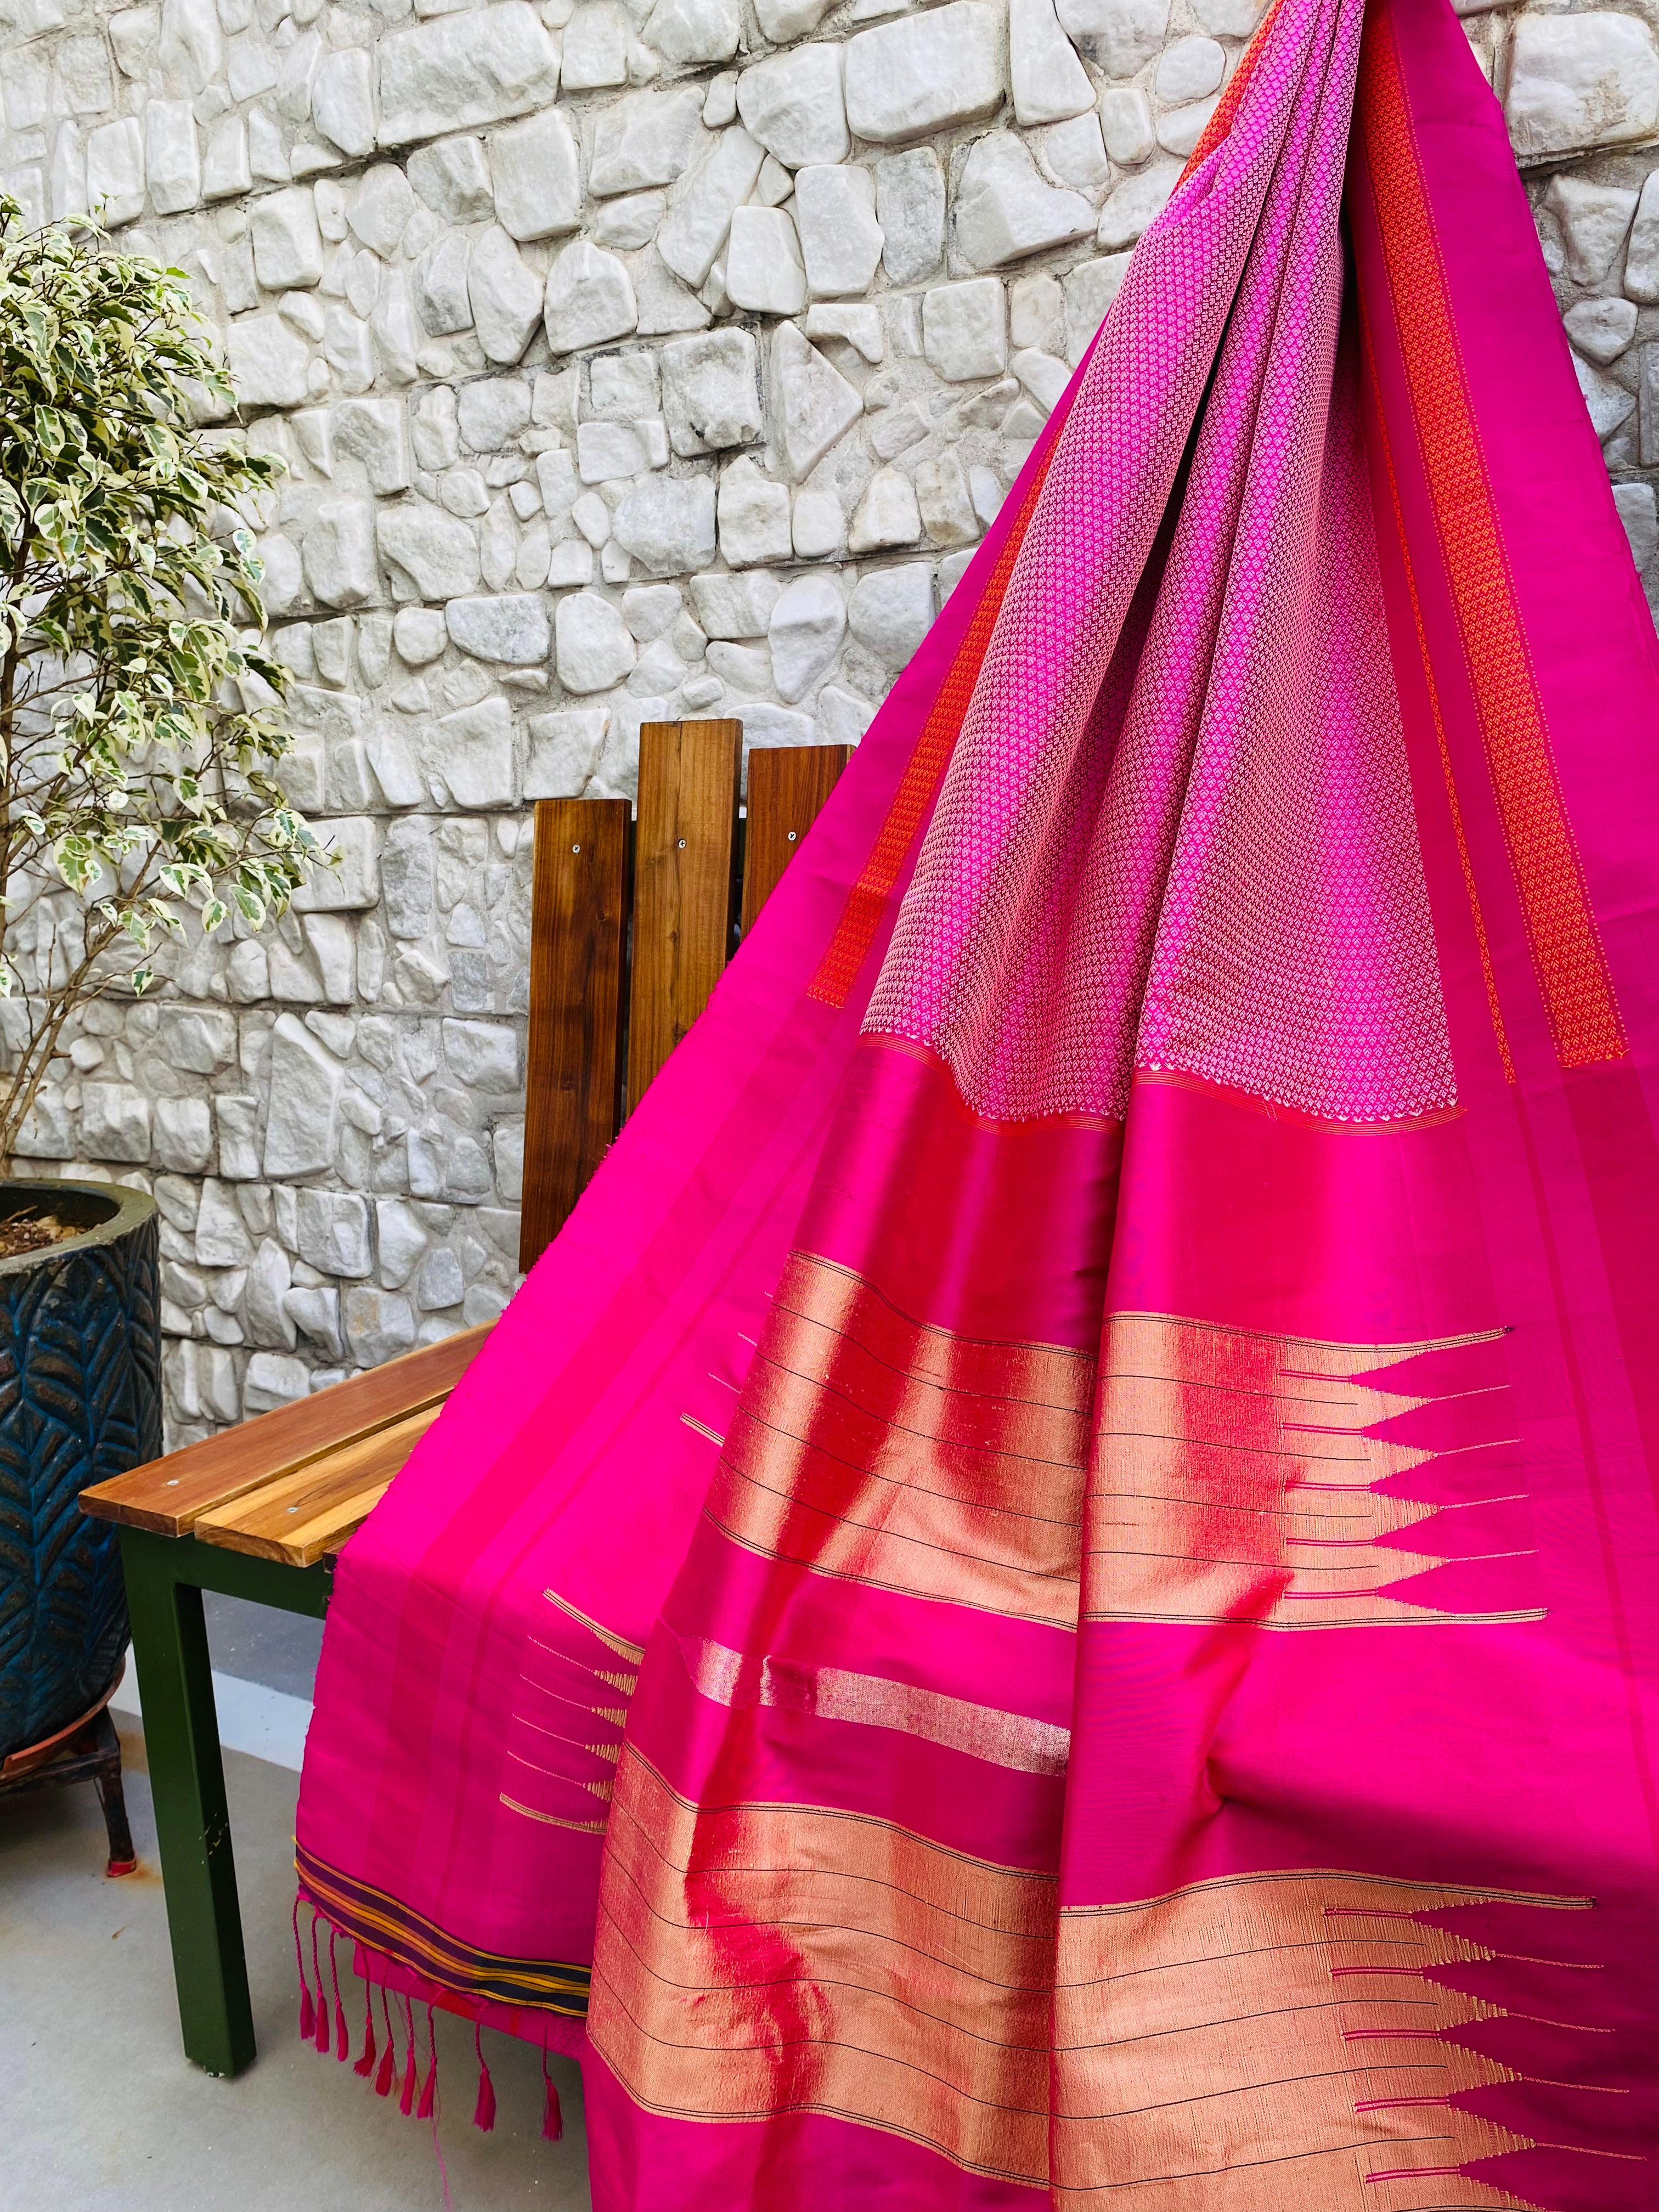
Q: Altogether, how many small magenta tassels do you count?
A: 9